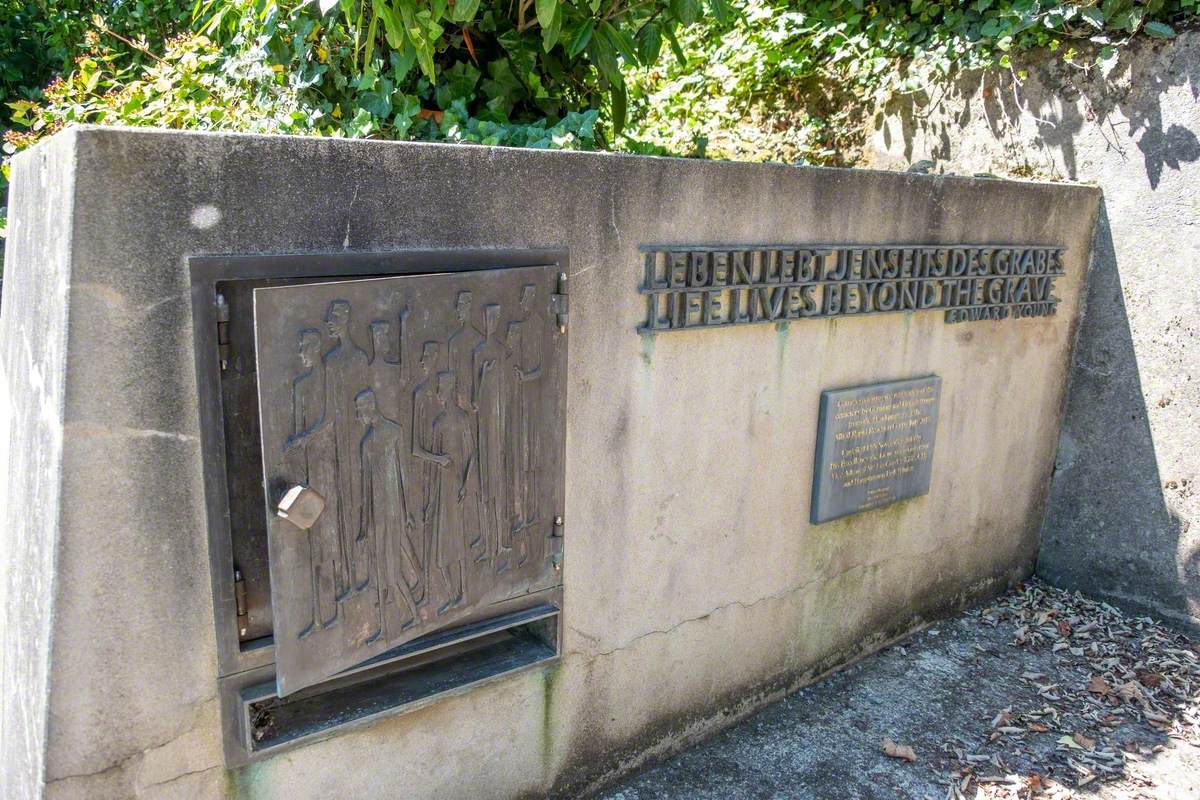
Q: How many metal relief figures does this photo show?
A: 10